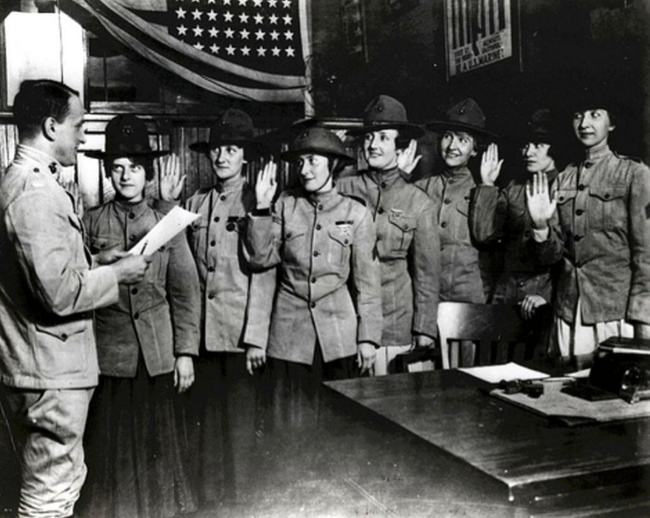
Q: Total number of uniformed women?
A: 7